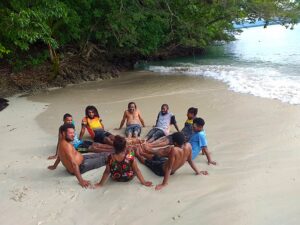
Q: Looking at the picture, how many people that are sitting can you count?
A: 9